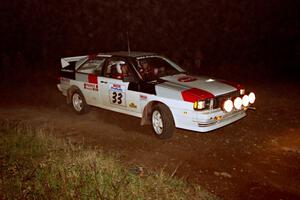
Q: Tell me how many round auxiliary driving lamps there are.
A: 4